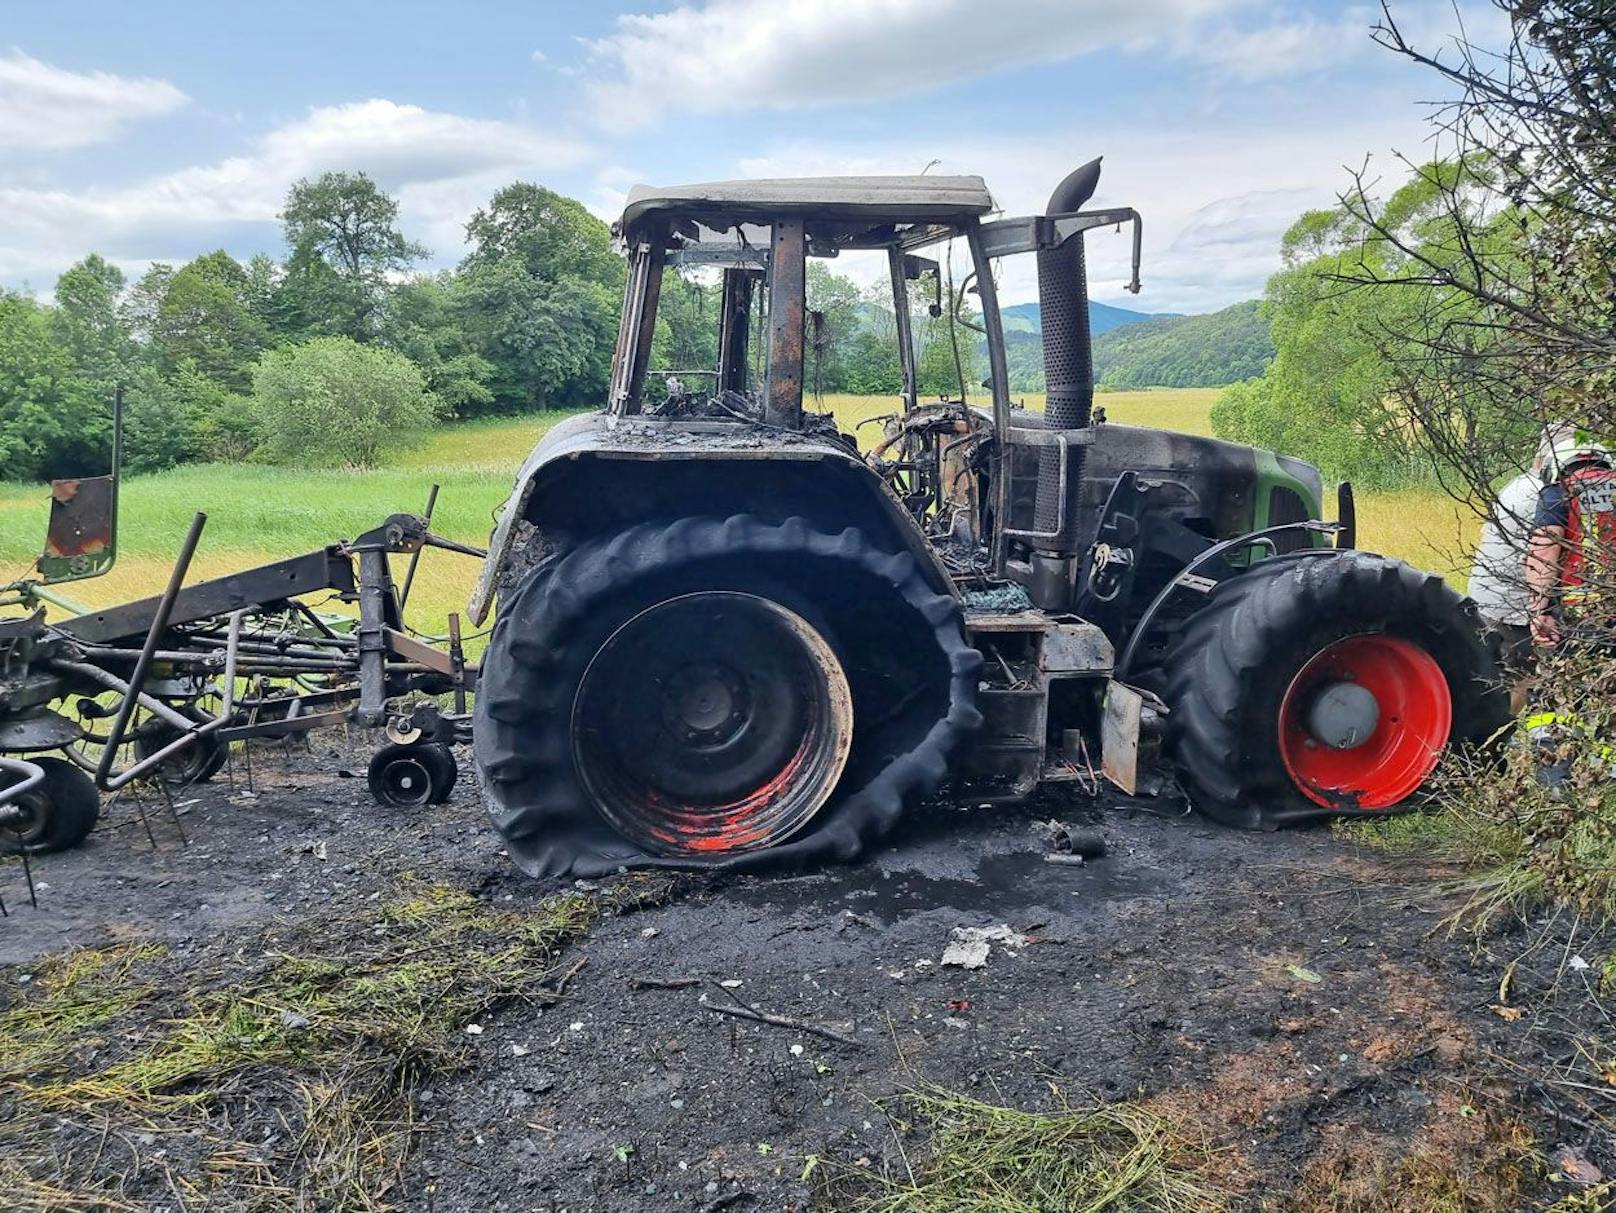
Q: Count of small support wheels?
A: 3